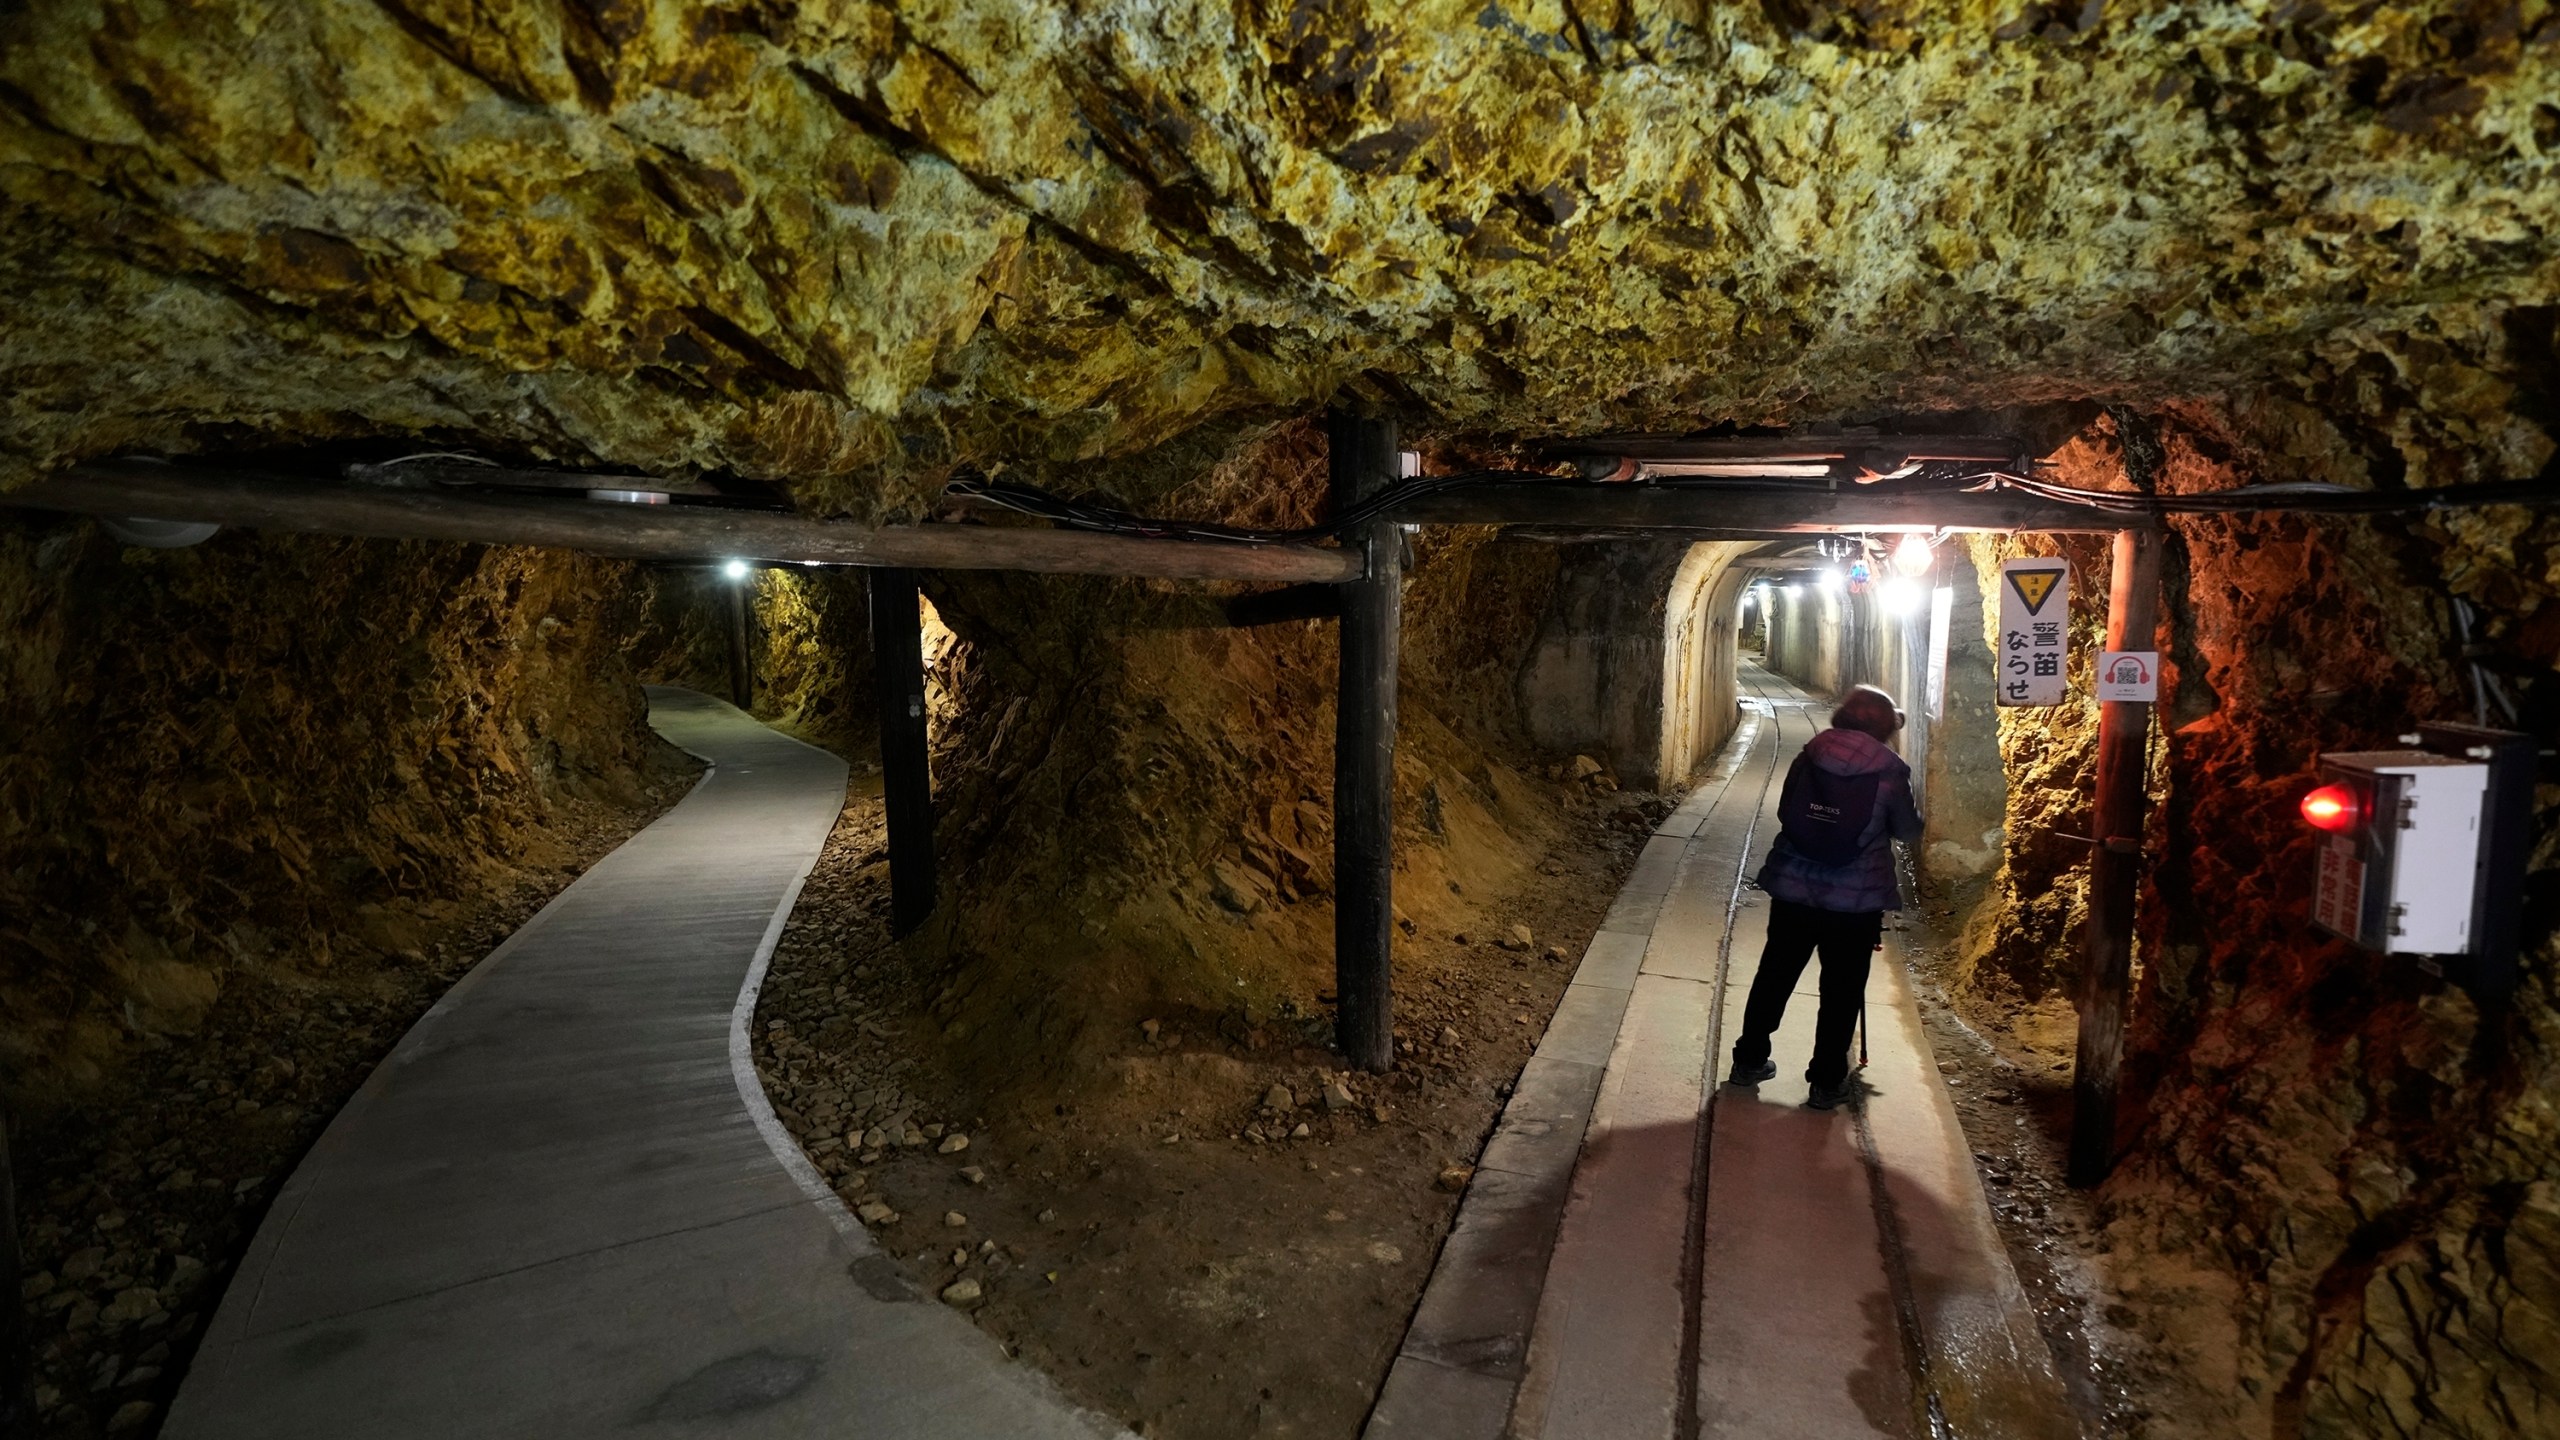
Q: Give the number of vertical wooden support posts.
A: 4